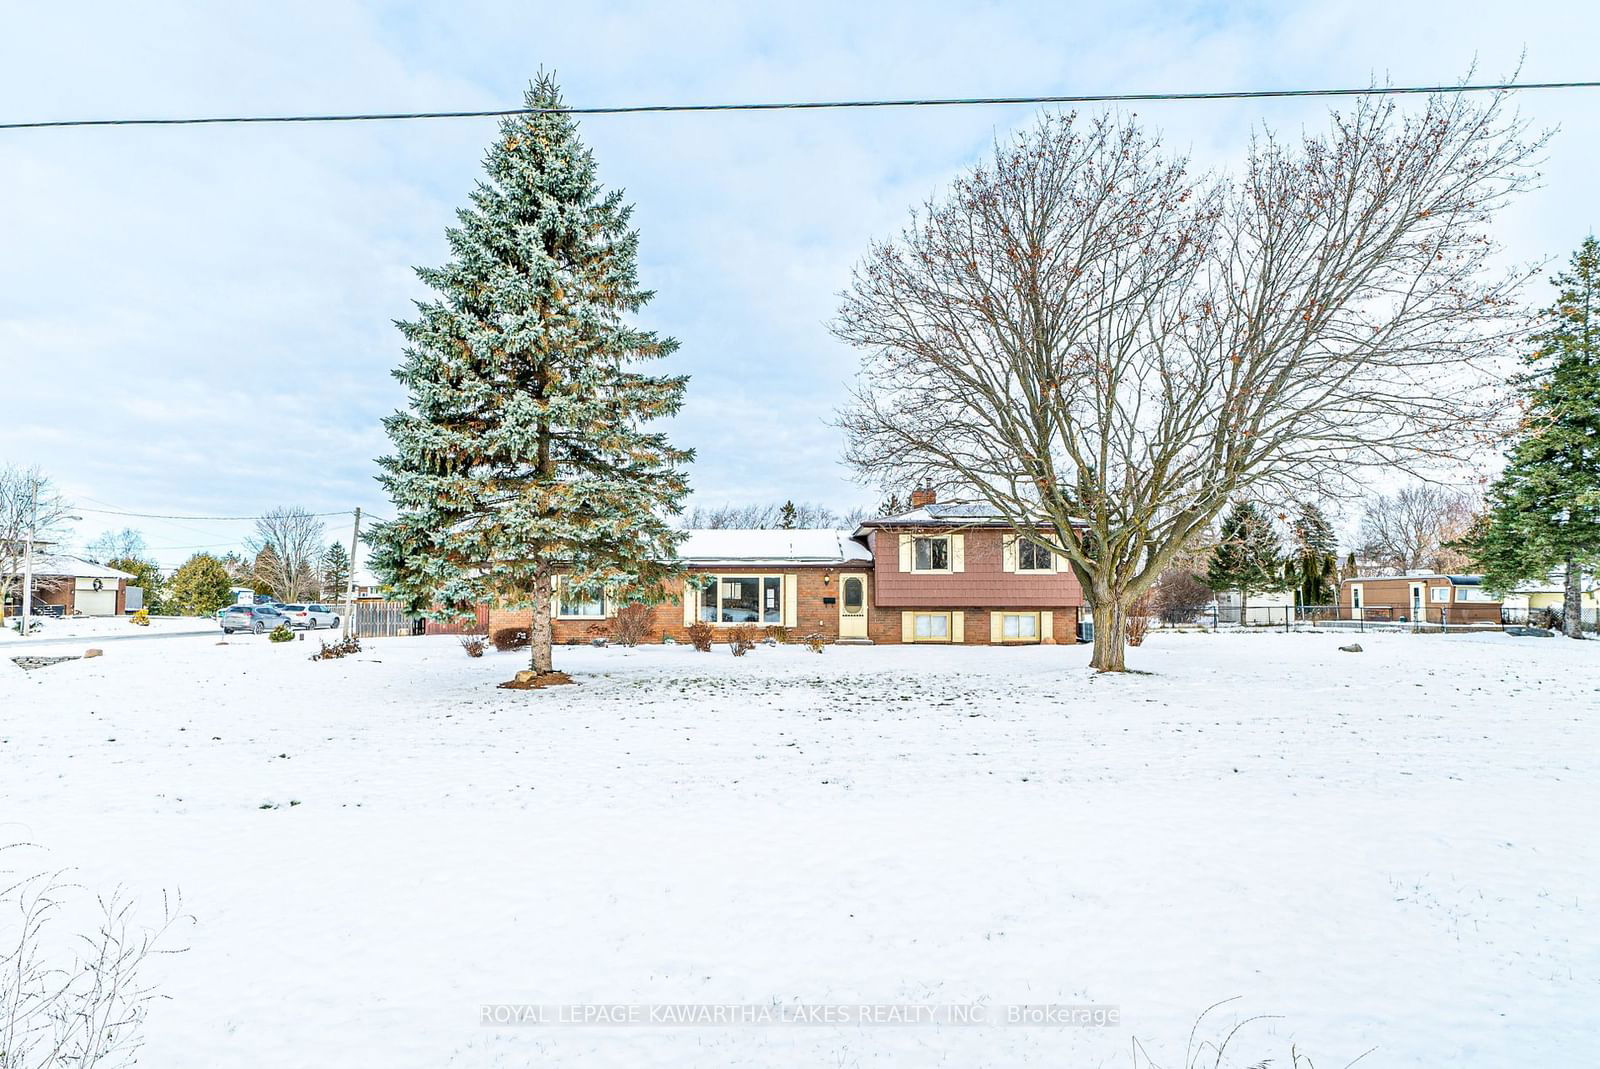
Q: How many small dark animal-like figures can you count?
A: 0